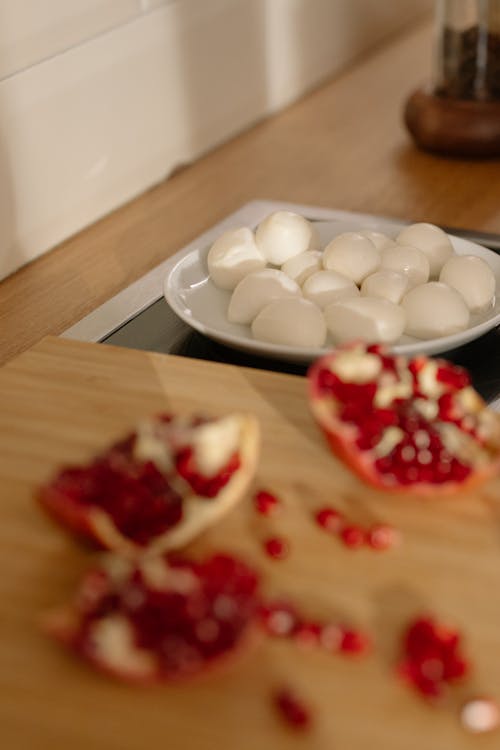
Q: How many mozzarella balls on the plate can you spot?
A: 14